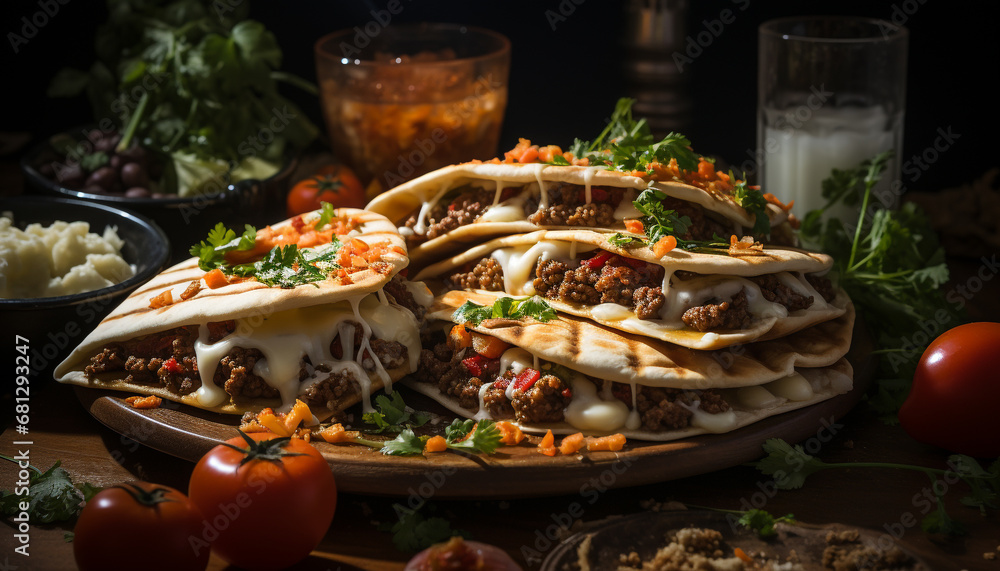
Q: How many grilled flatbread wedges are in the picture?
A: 4